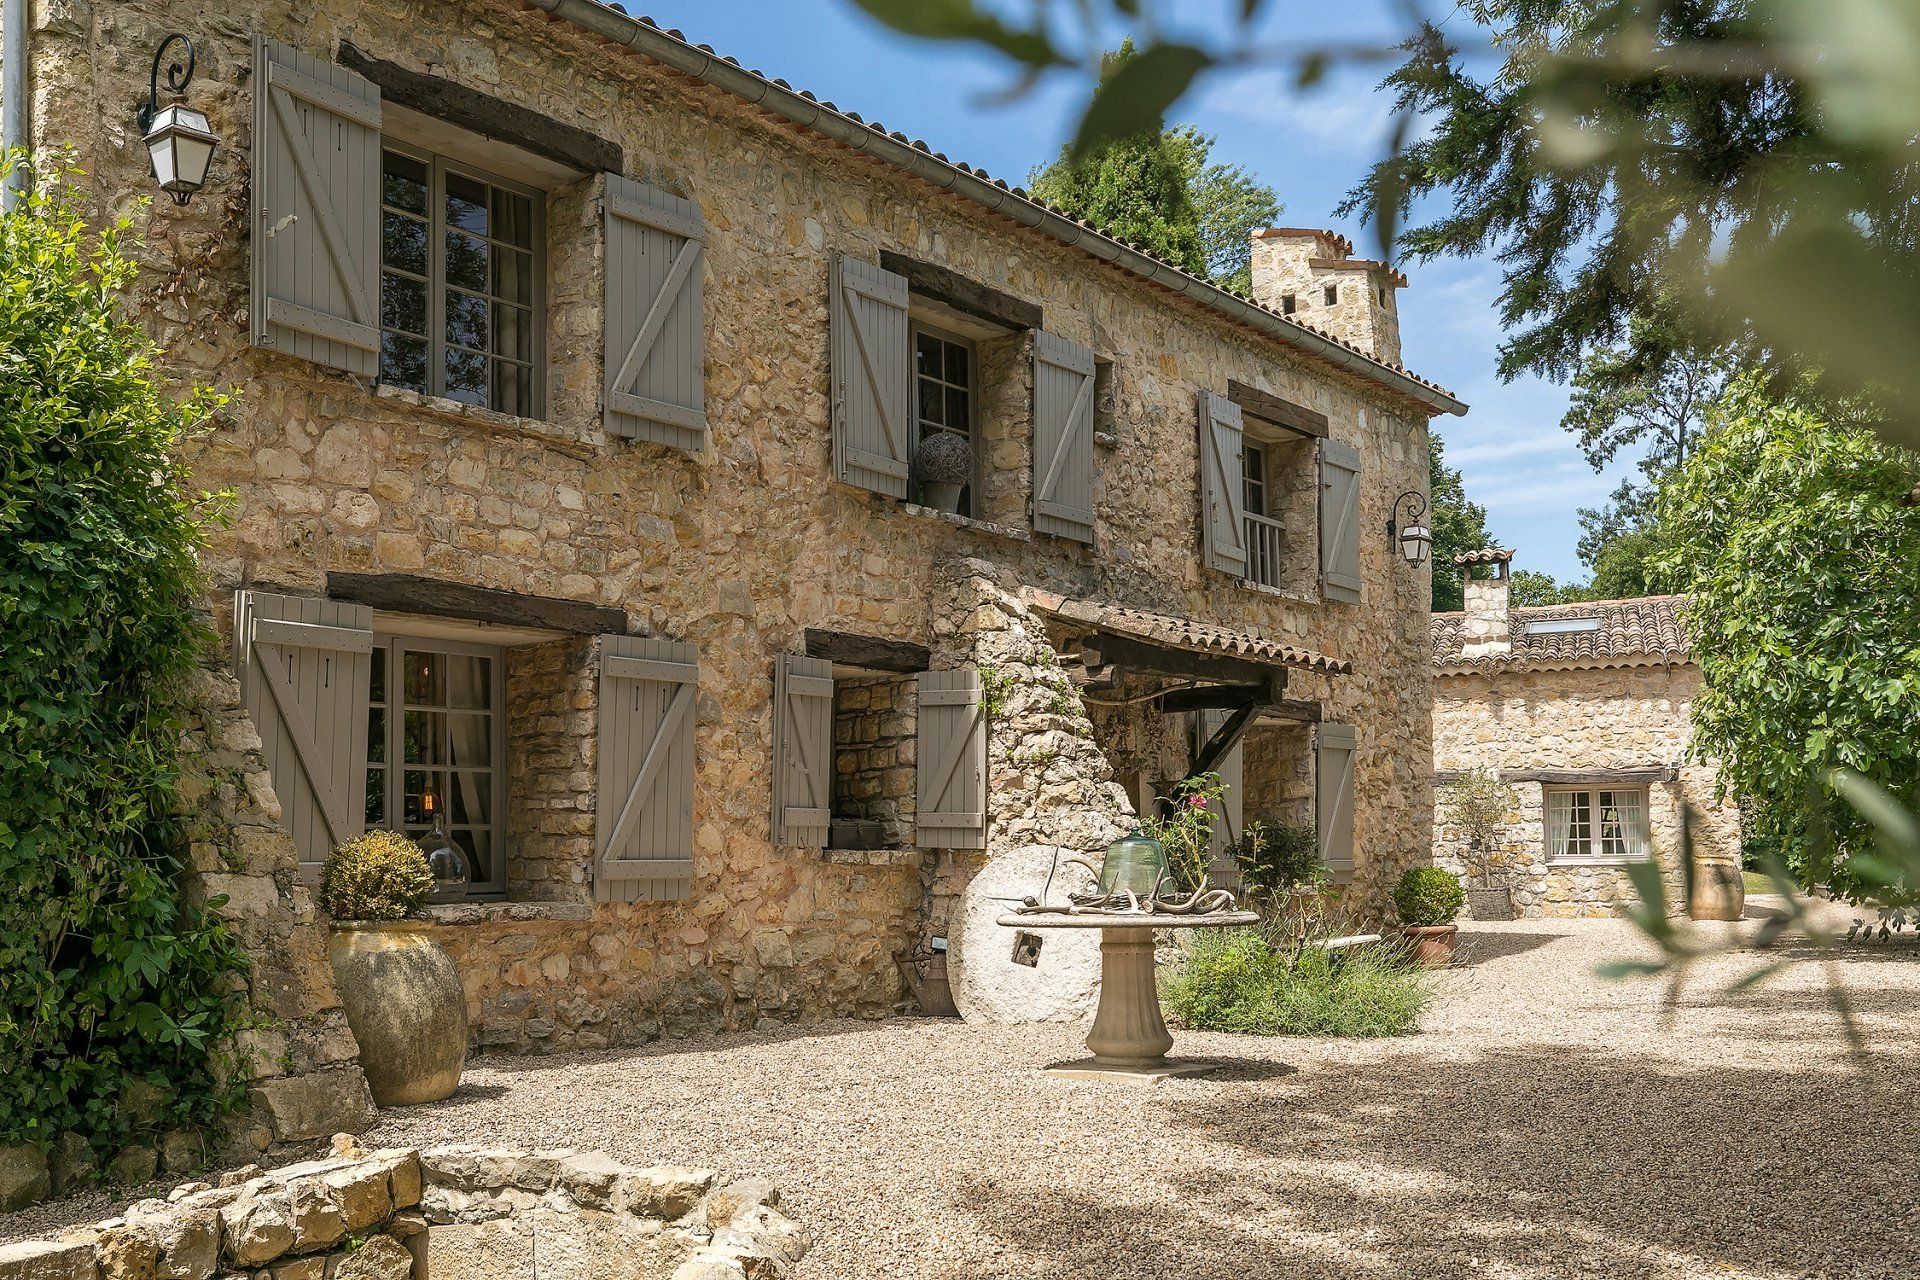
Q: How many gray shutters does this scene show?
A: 12